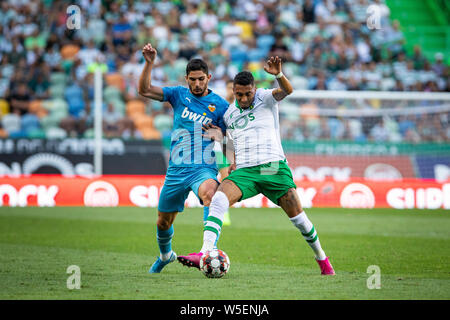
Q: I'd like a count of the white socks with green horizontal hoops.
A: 2